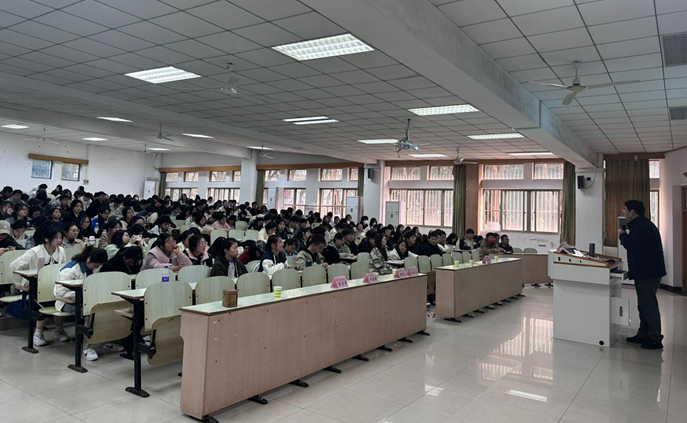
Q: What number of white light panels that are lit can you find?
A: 14